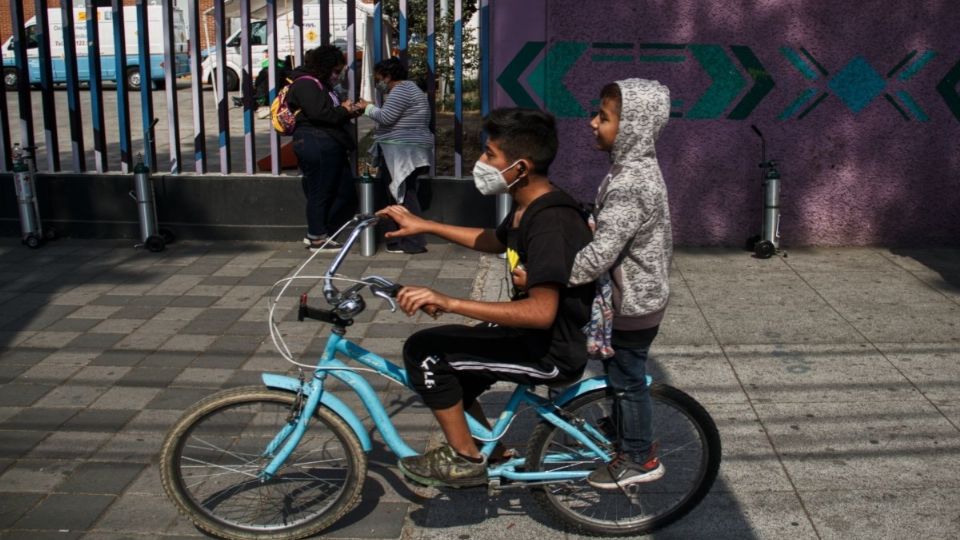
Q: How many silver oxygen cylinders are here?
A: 5